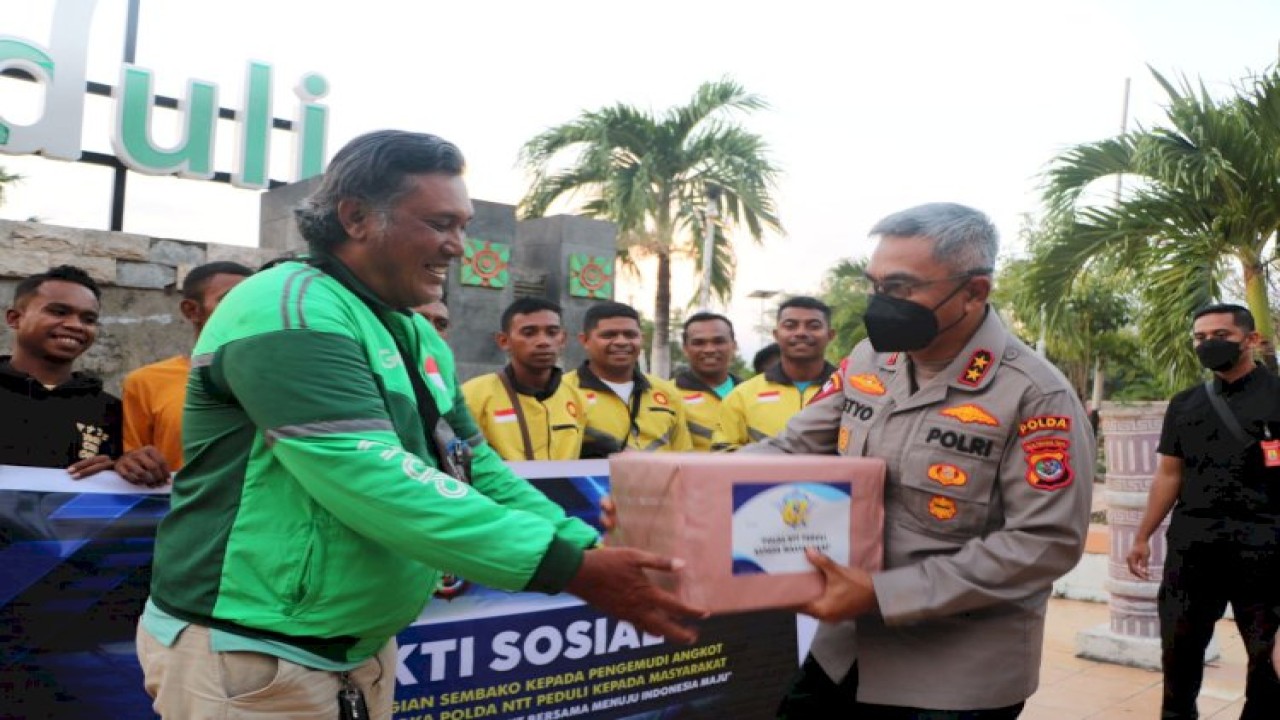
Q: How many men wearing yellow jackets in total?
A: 4